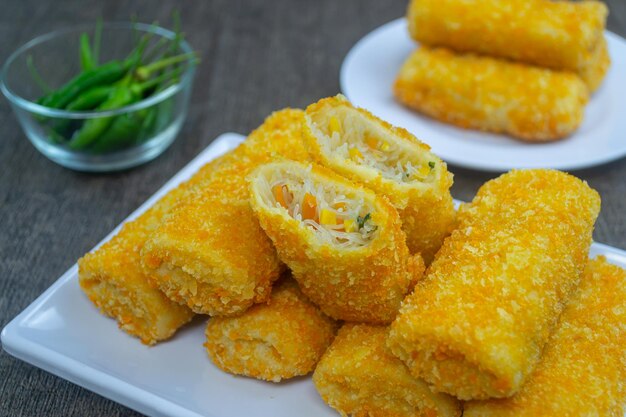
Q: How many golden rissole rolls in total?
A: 11